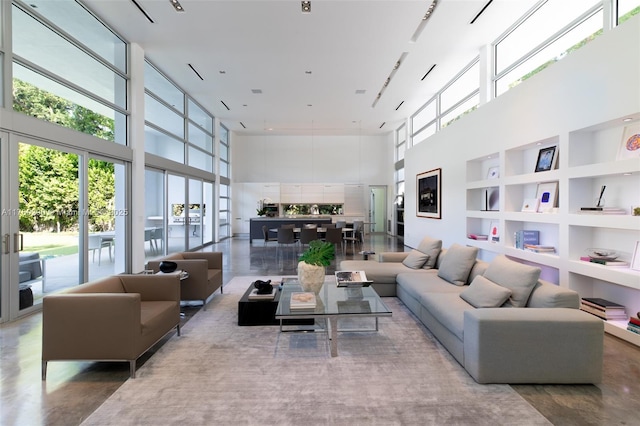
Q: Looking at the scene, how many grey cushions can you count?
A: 5